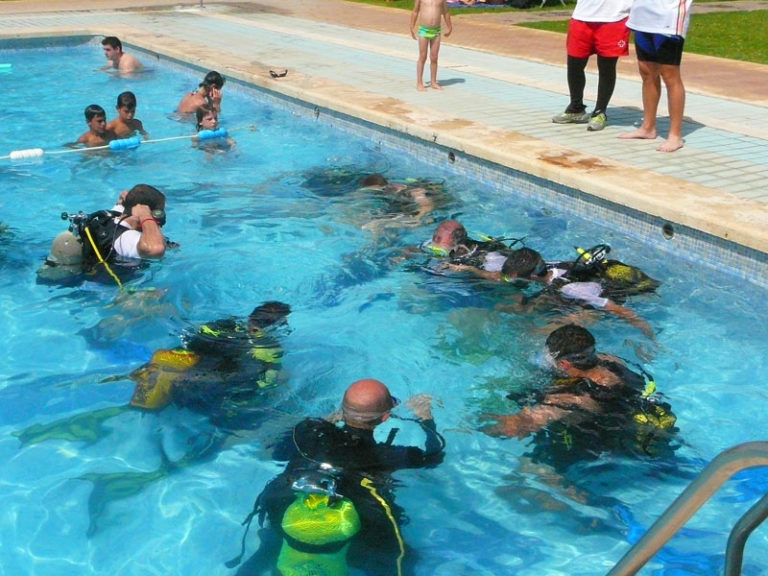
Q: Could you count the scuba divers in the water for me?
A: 7